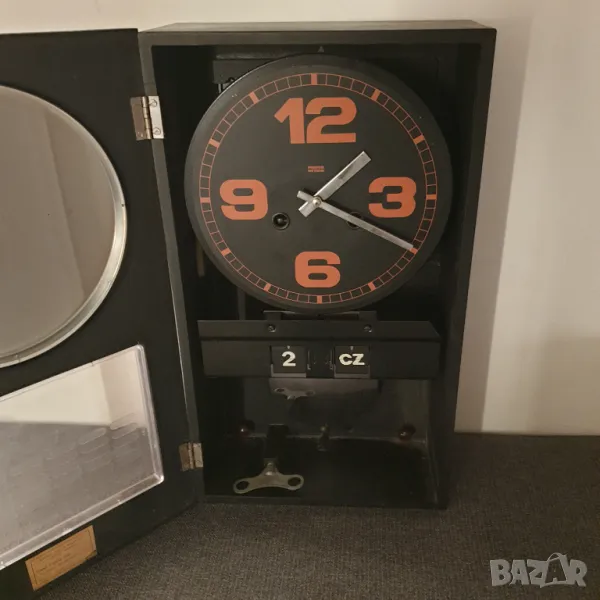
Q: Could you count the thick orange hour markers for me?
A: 12